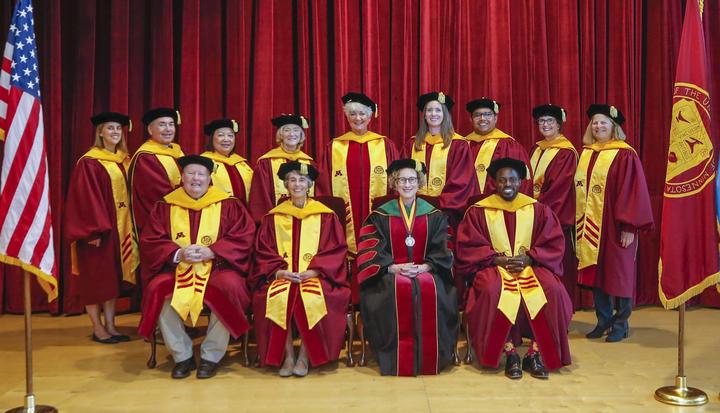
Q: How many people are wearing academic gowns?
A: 13